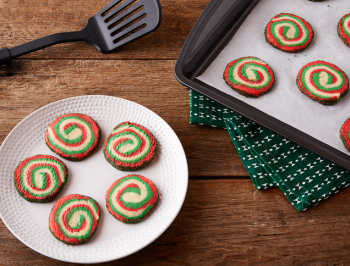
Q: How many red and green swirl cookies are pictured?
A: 10